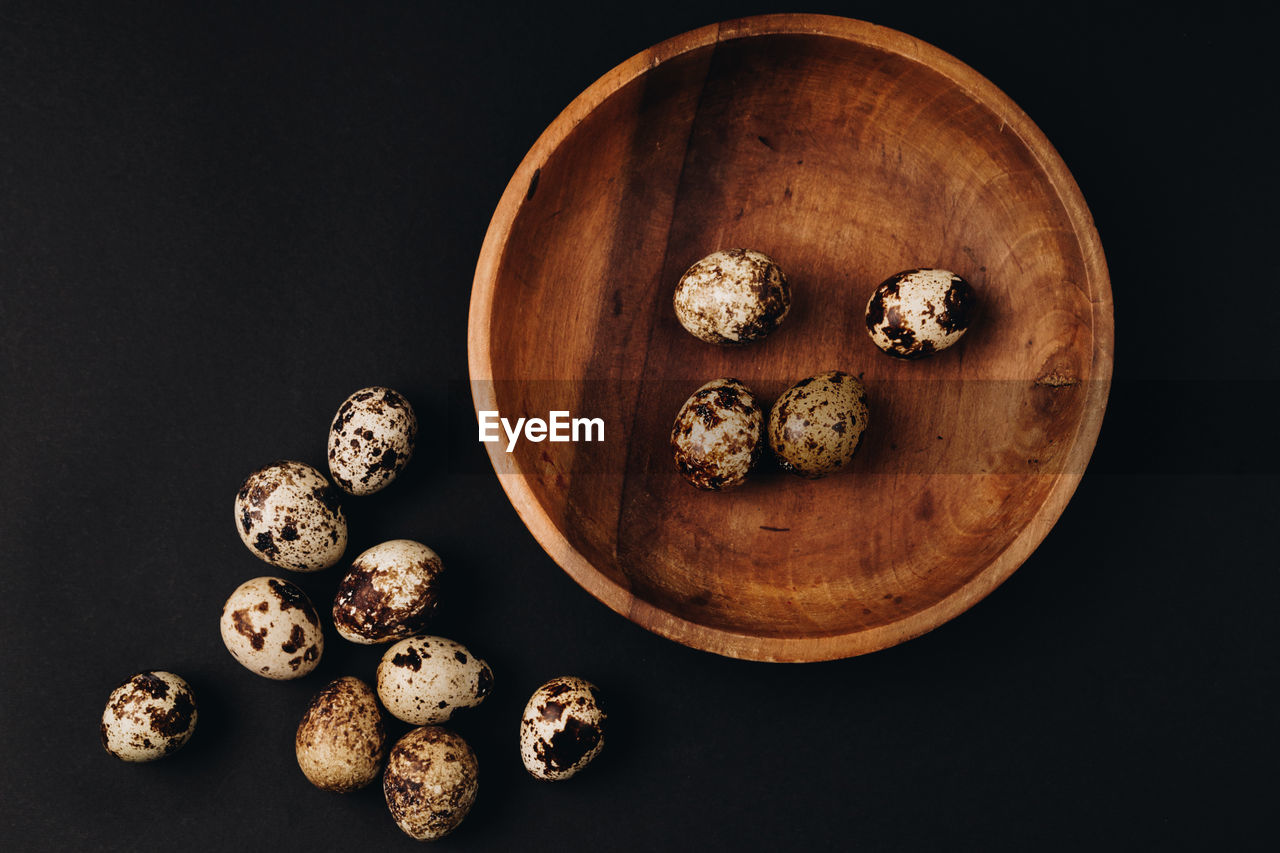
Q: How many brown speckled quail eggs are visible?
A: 13